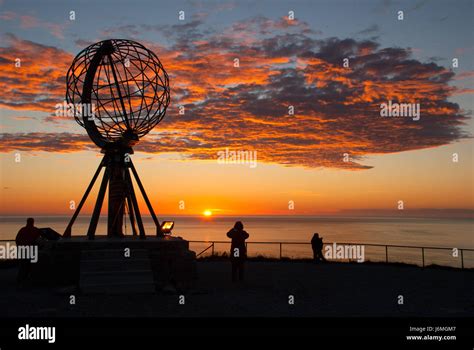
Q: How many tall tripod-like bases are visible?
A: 1